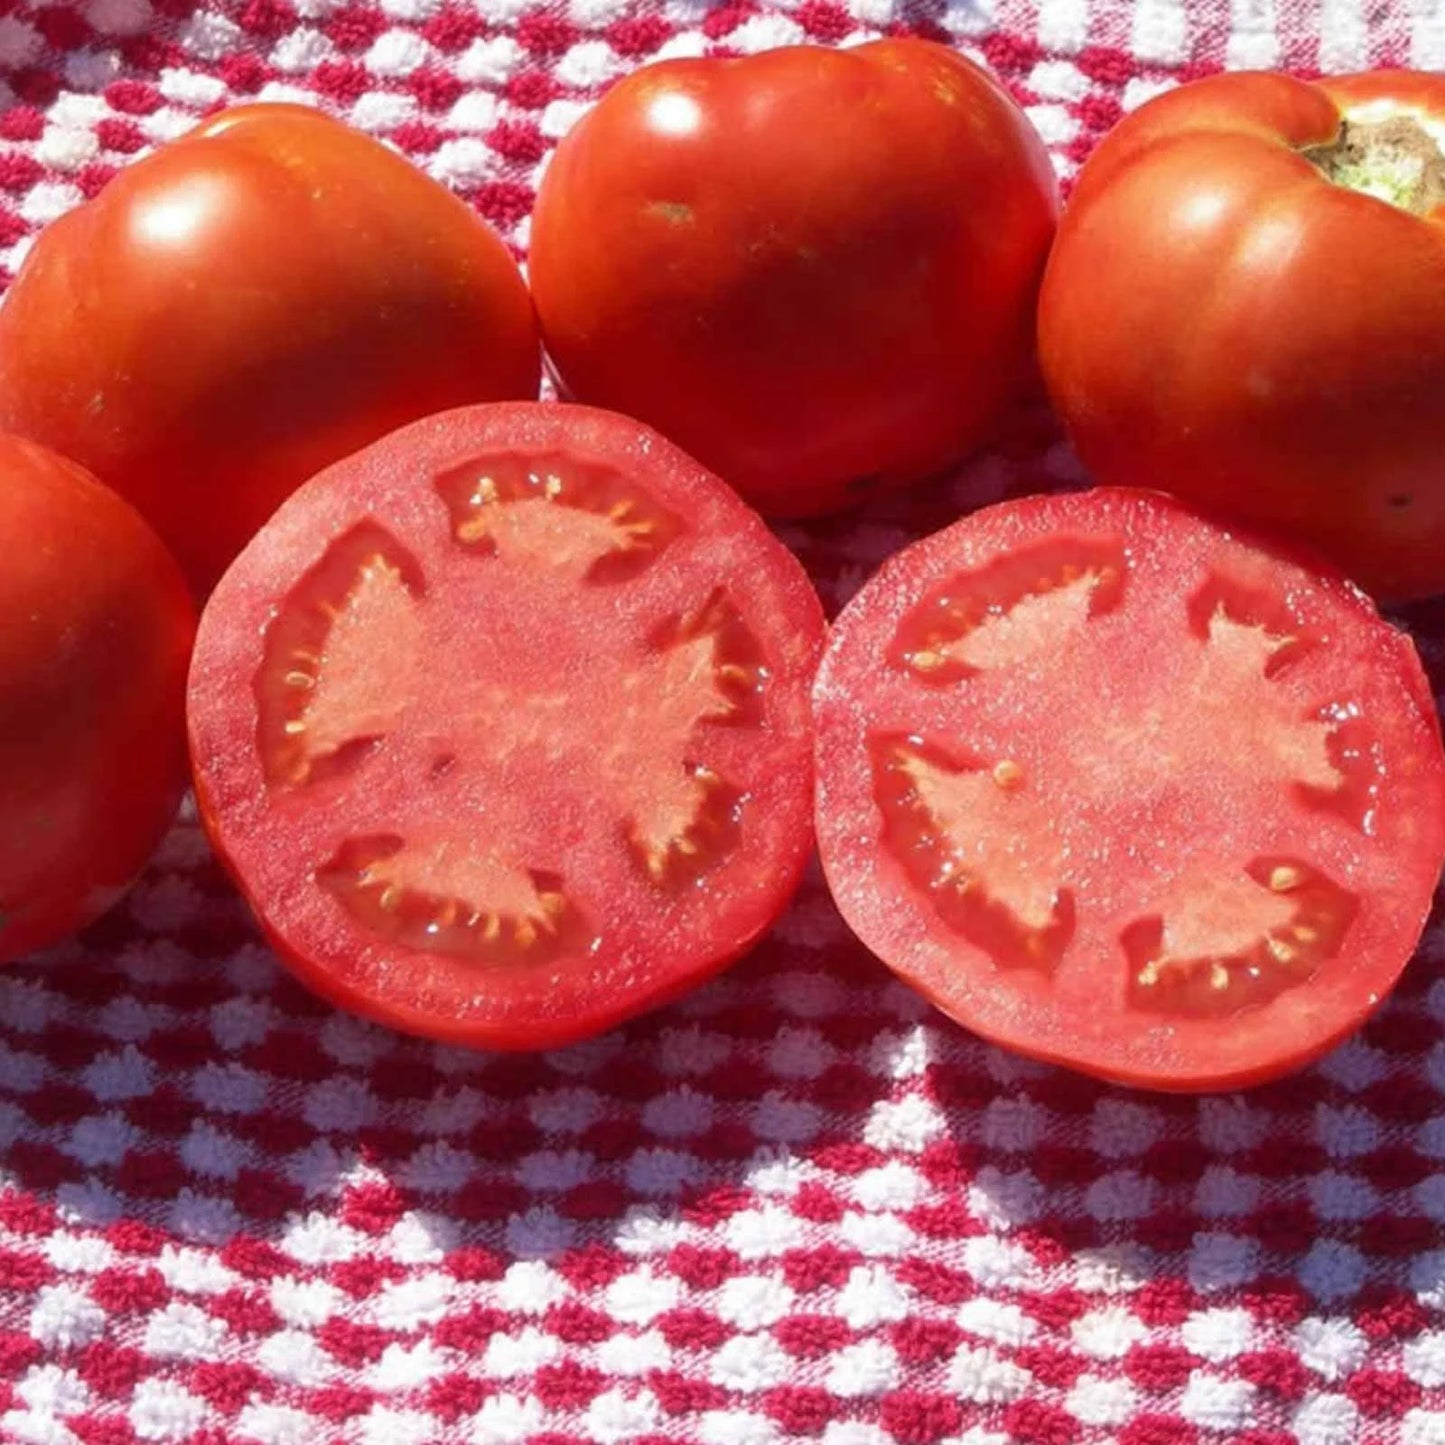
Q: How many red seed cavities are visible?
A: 10